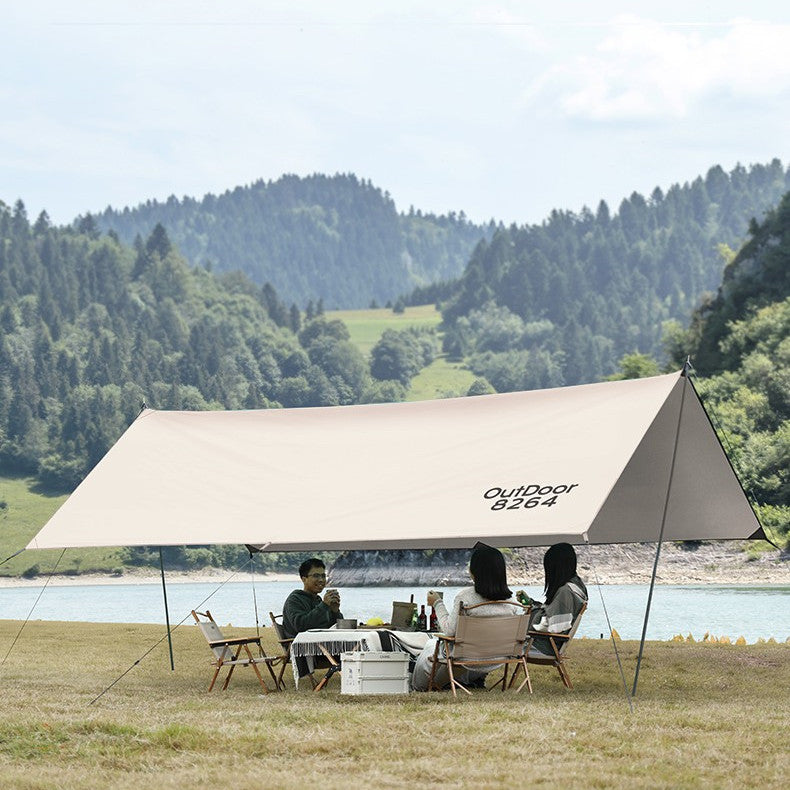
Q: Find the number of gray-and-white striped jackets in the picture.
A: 1